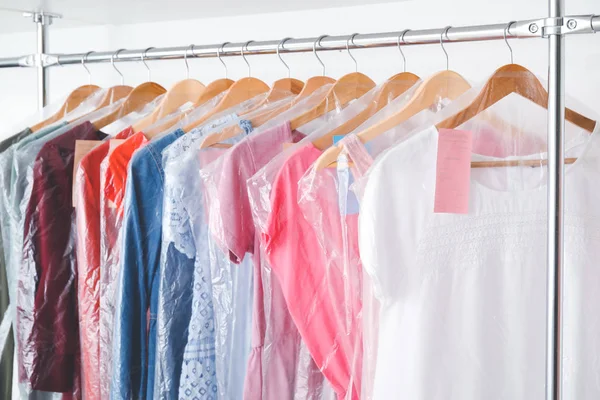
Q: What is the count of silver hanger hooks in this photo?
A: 12